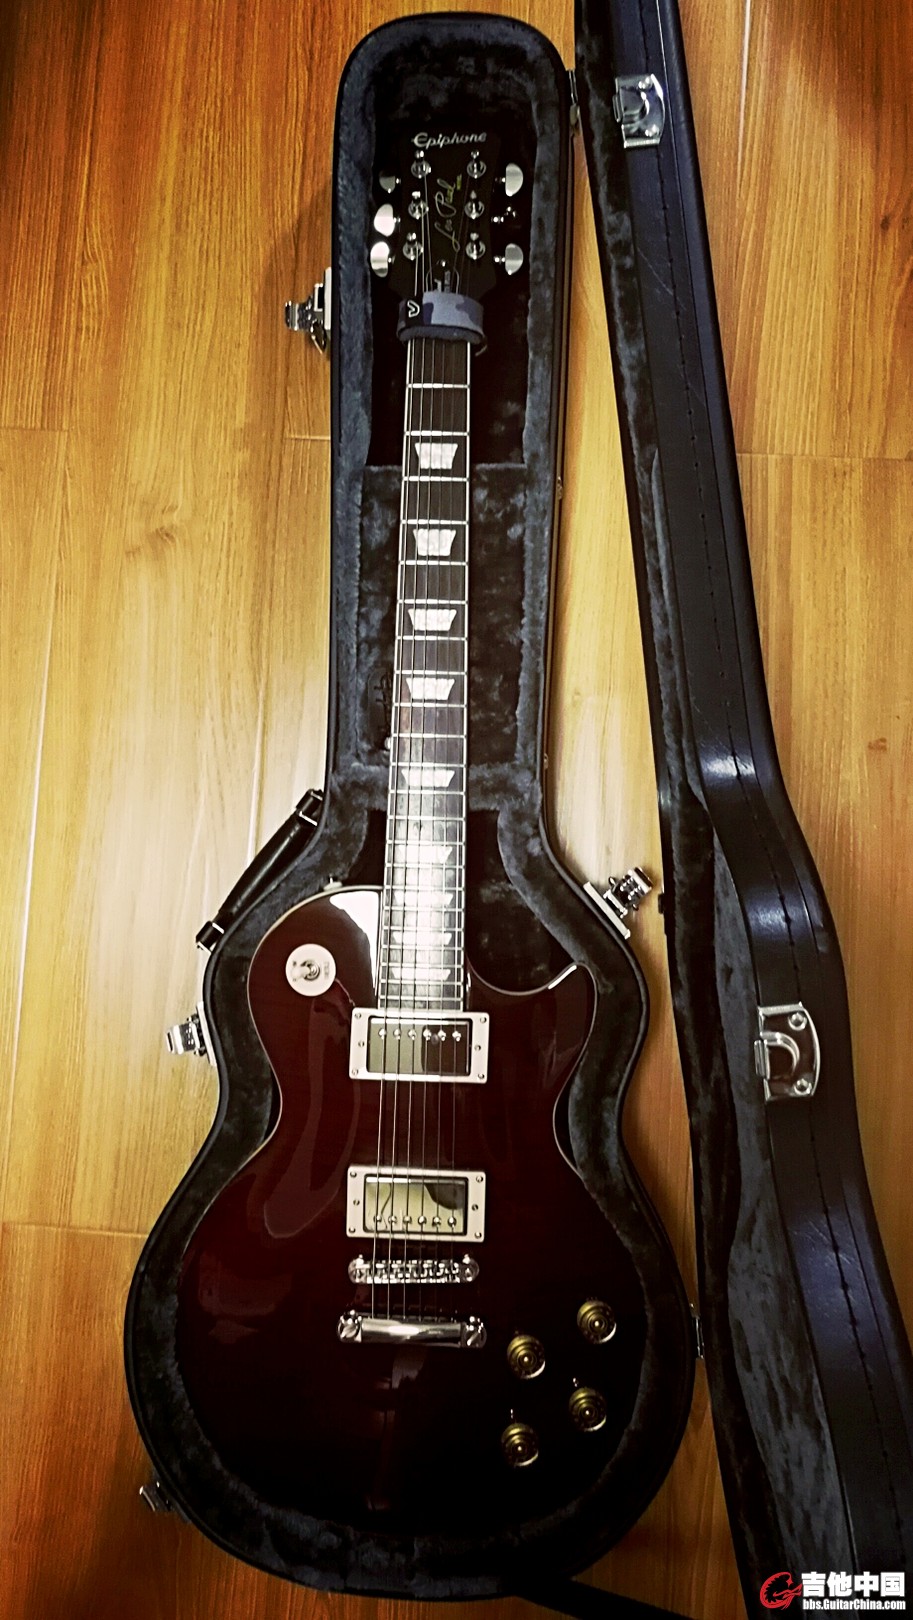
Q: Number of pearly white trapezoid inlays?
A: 9